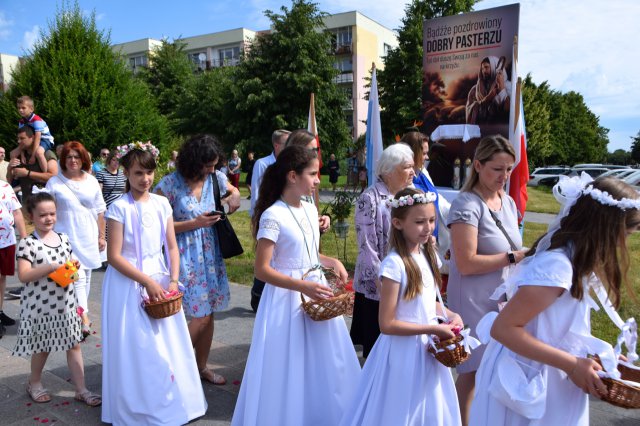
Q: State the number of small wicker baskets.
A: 4